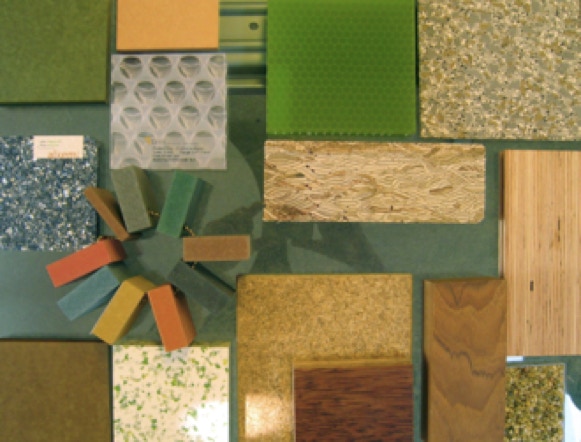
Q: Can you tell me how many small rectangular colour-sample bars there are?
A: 9